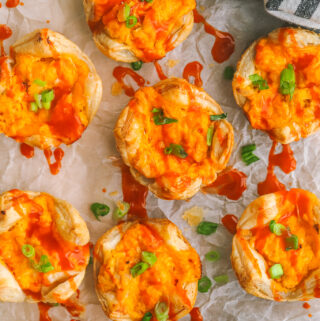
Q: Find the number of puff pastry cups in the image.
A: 7